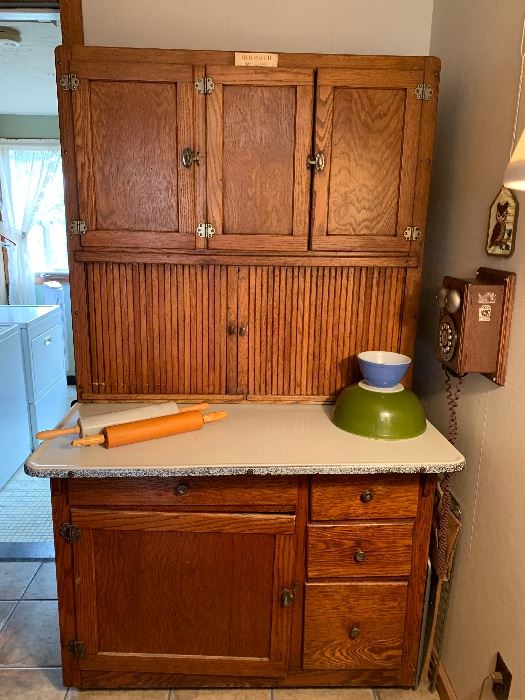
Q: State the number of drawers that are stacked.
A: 3